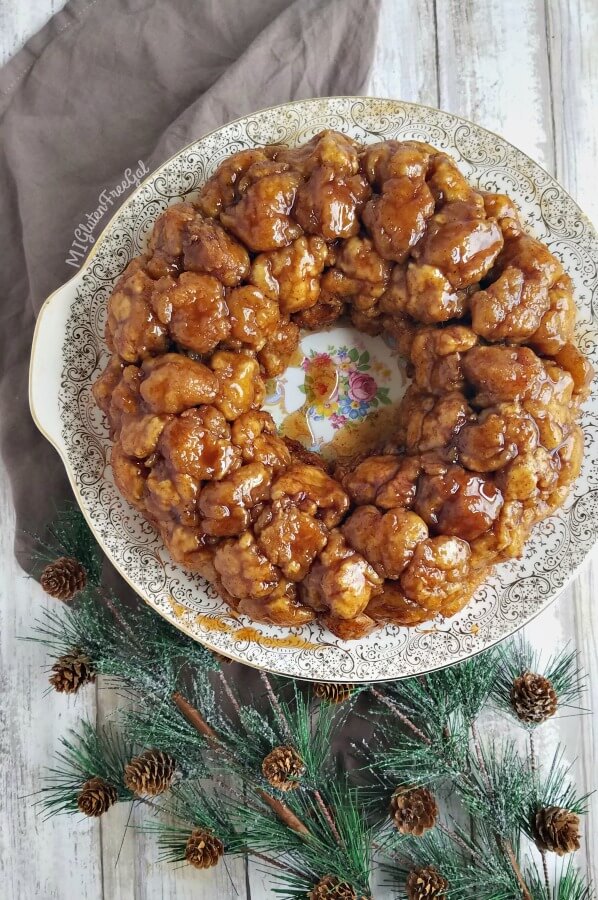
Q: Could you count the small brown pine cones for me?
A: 12